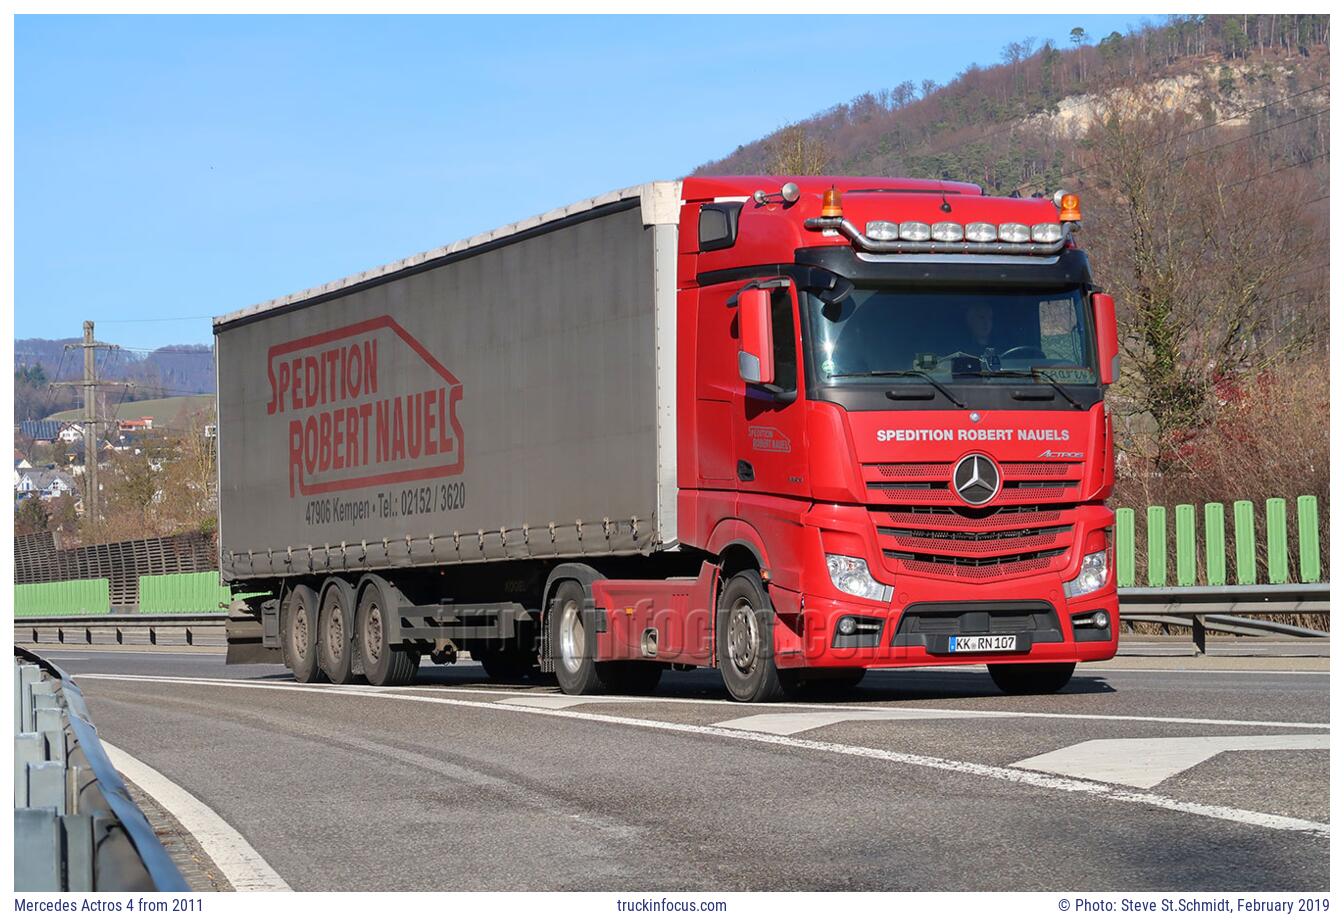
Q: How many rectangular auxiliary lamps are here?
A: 6